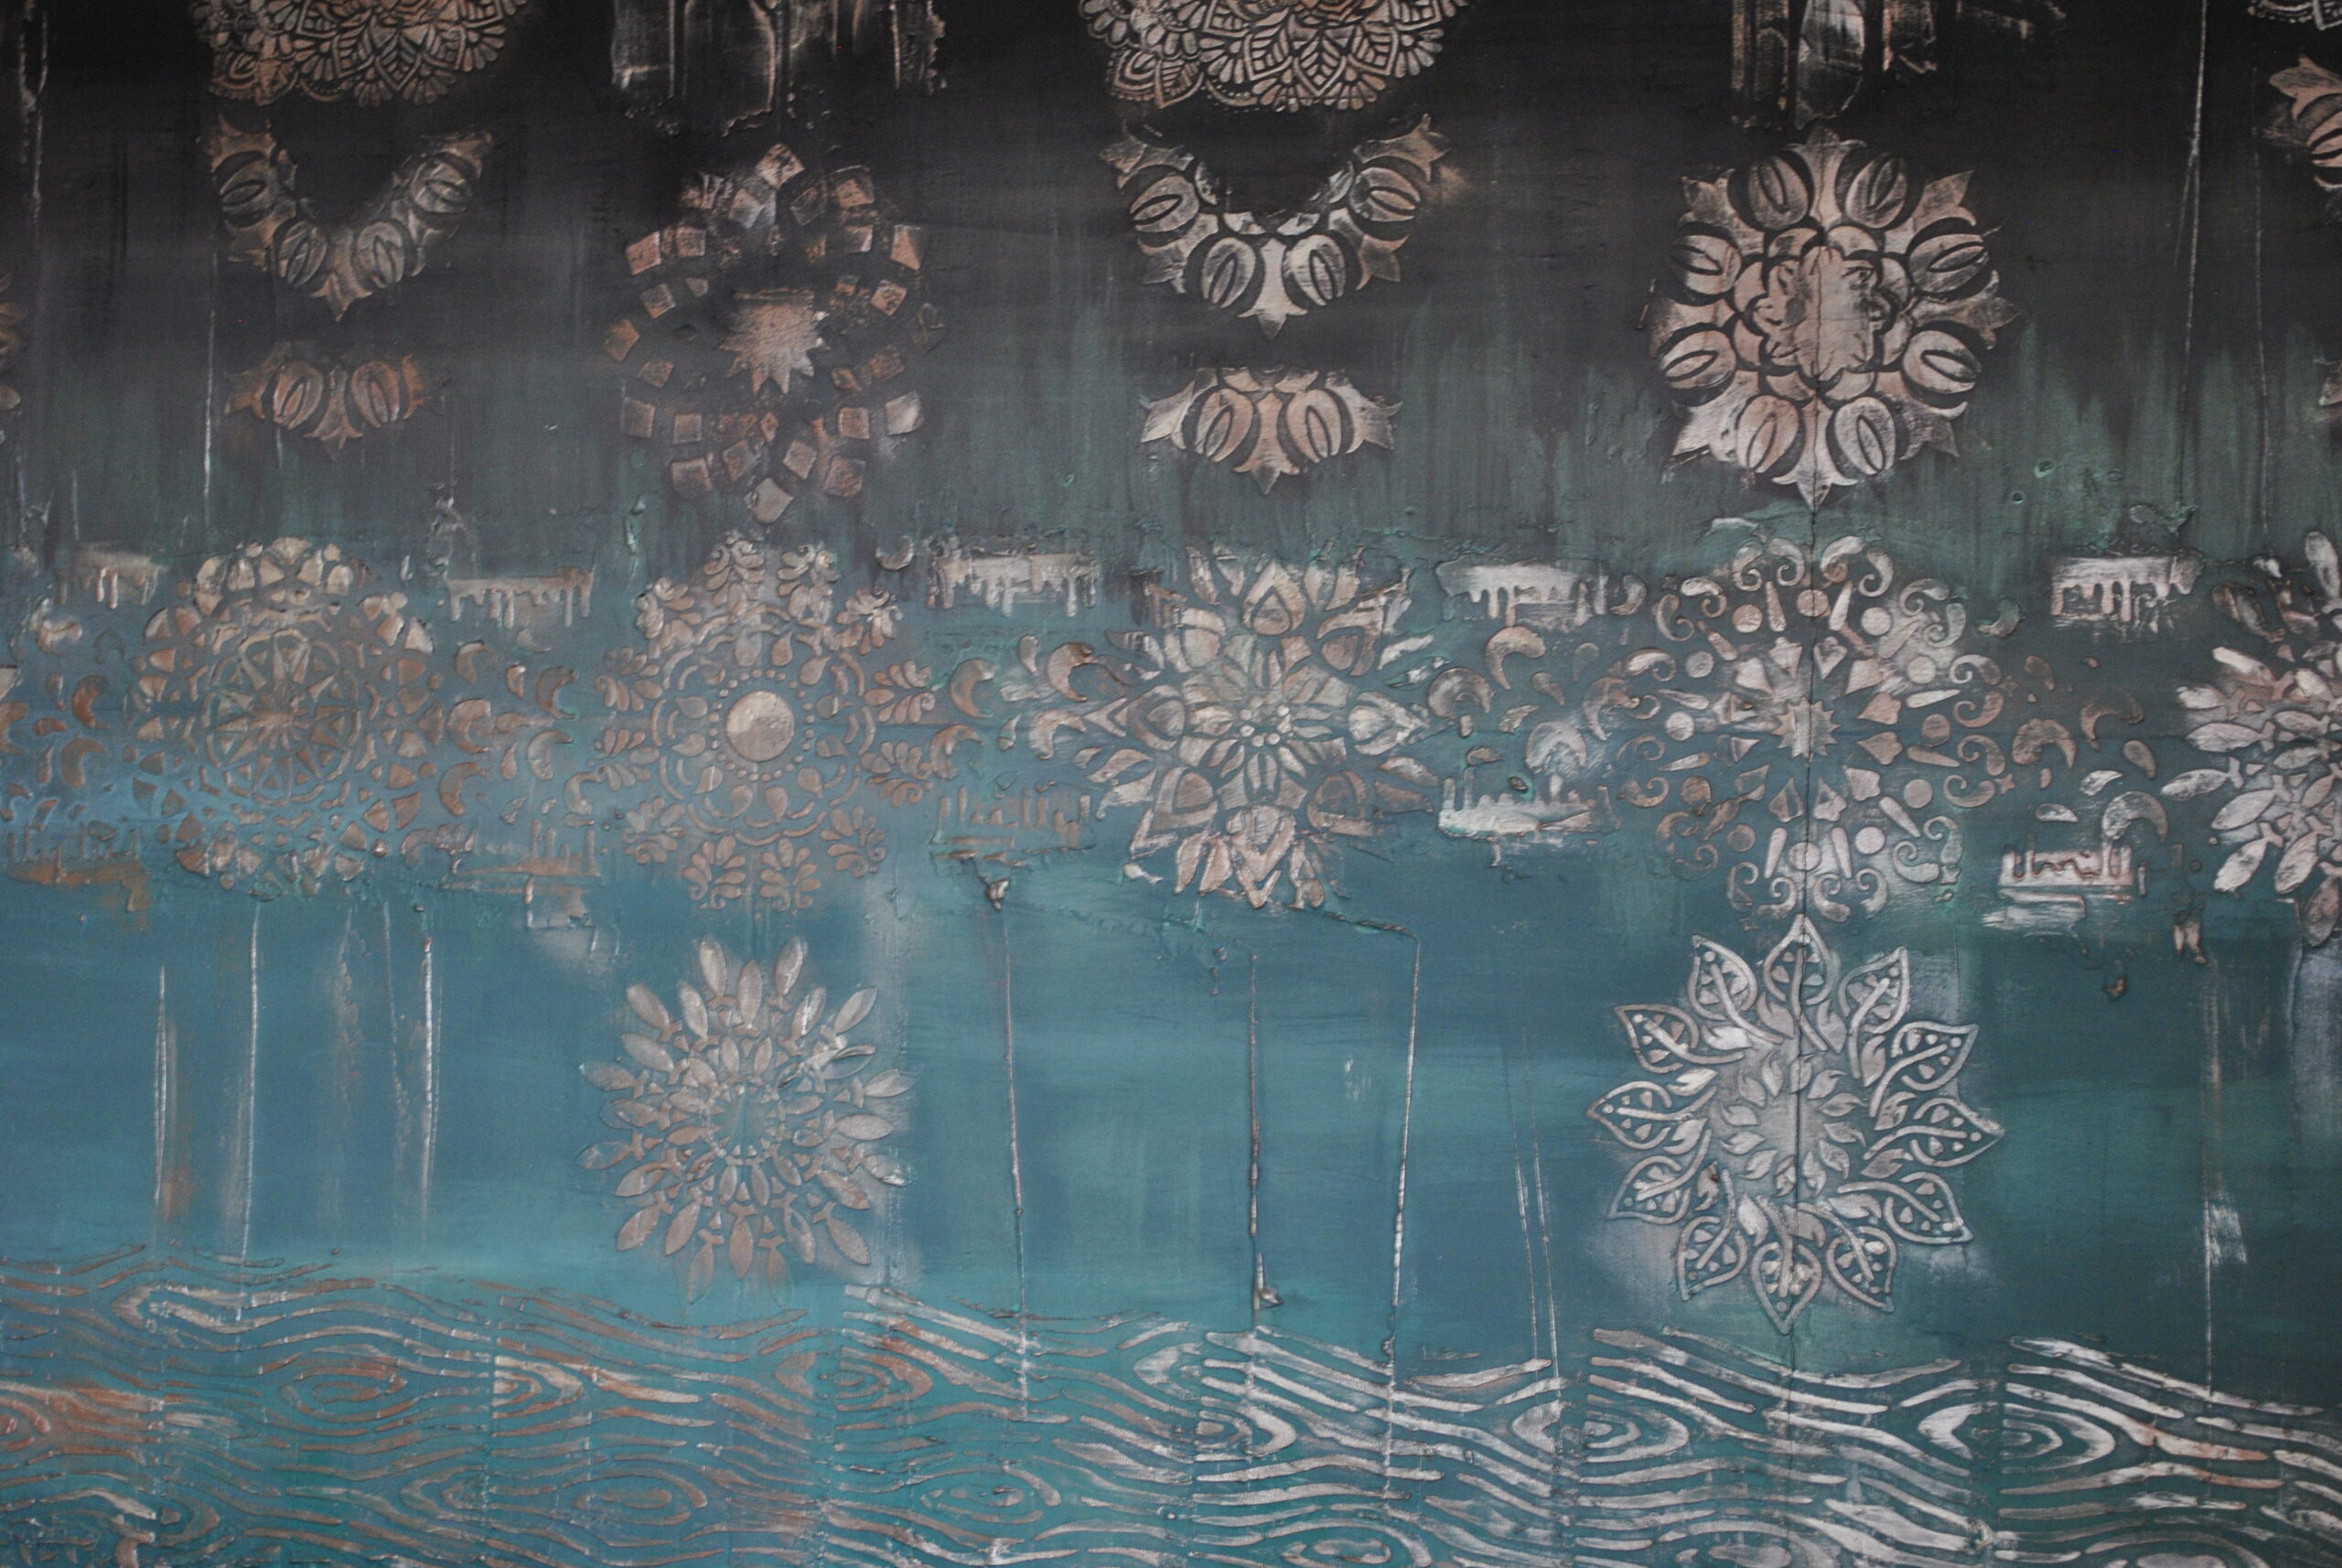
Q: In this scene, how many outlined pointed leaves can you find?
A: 12